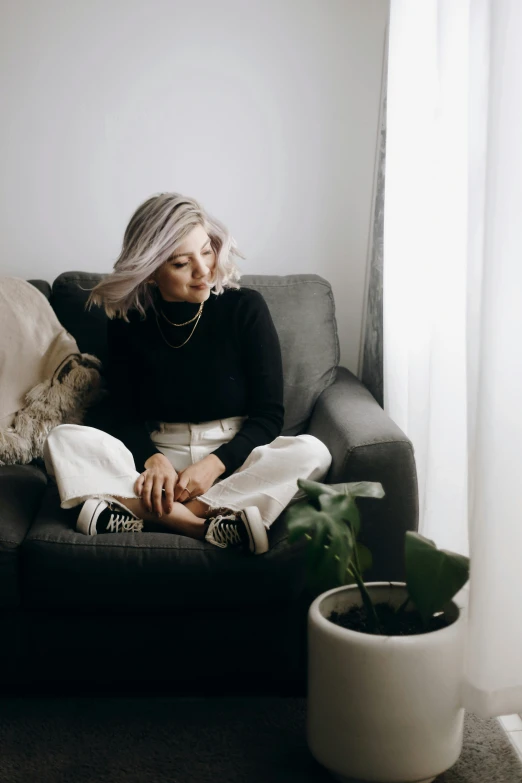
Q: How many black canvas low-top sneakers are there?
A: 2